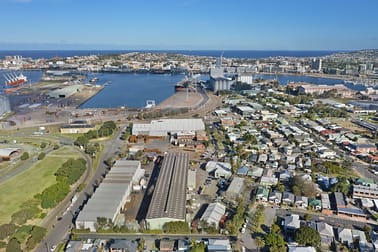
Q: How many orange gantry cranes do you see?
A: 0